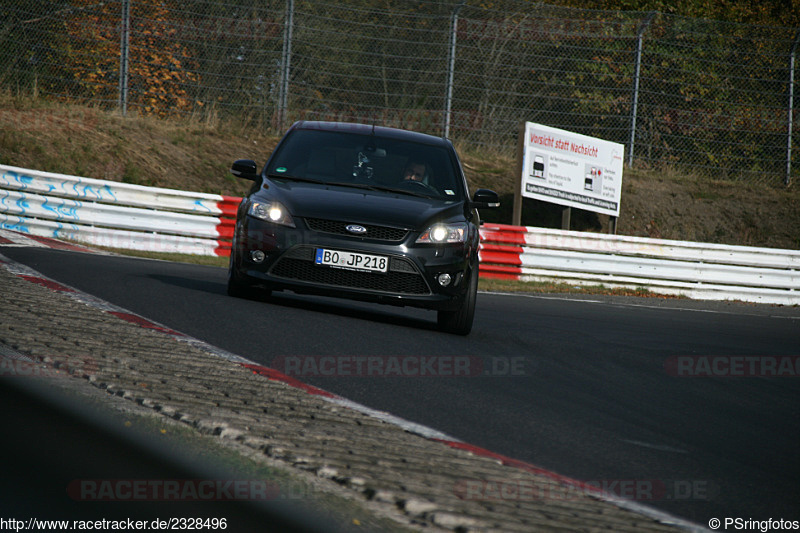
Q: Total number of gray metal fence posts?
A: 5